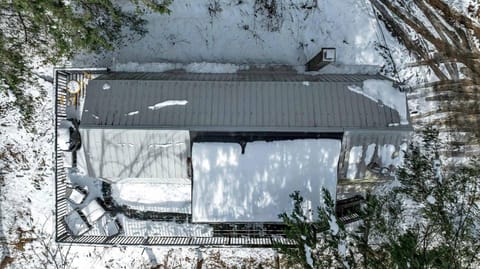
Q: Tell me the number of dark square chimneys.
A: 1